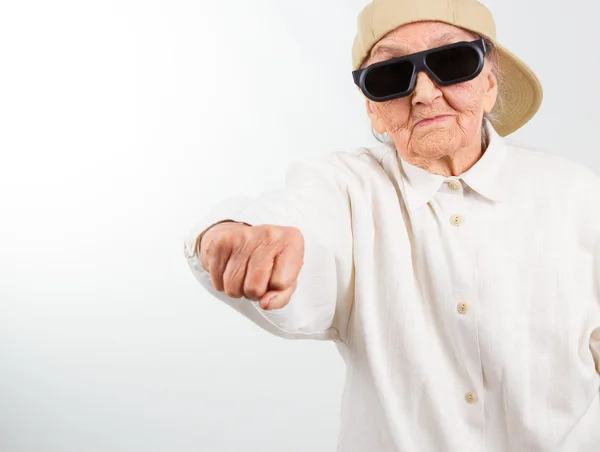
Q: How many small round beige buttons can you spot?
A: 4